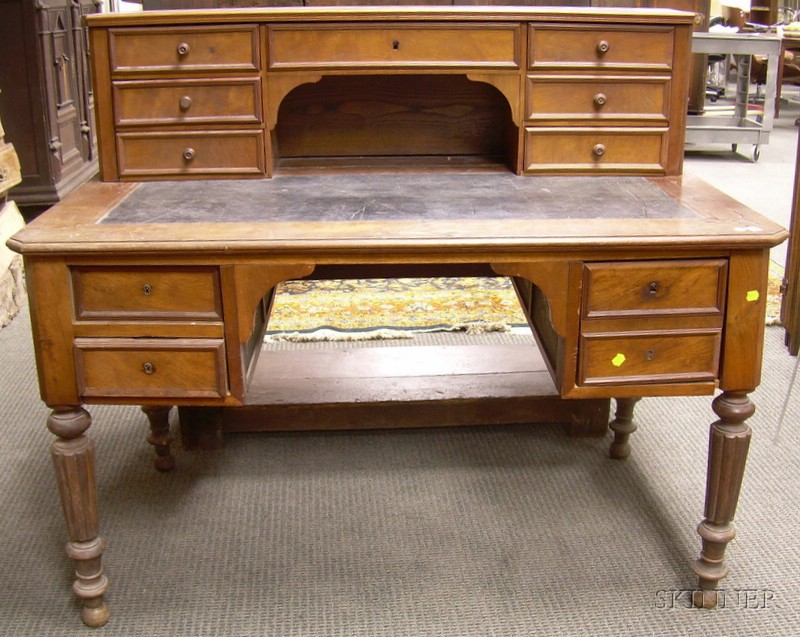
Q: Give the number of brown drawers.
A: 11